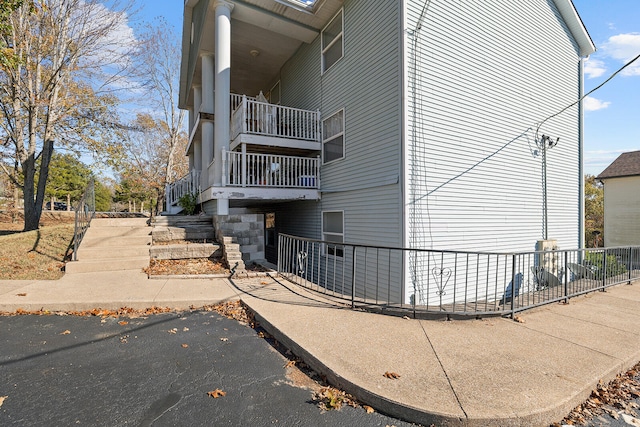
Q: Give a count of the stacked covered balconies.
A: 2